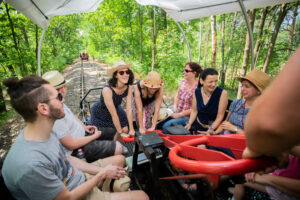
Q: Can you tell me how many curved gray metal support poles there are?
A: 3